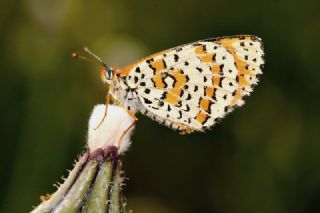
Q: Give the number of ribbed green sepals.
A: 4